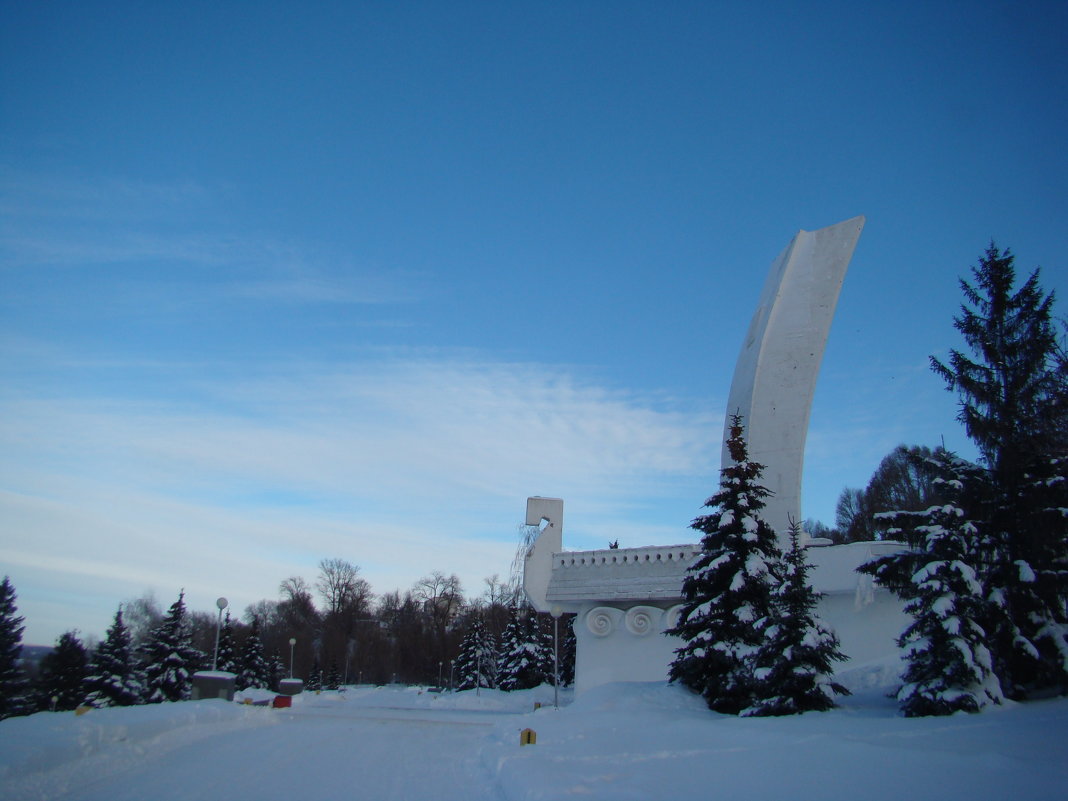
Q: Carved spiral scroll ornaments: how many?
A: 3